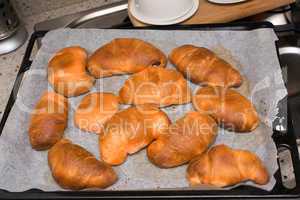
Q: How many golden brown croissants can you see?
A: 11